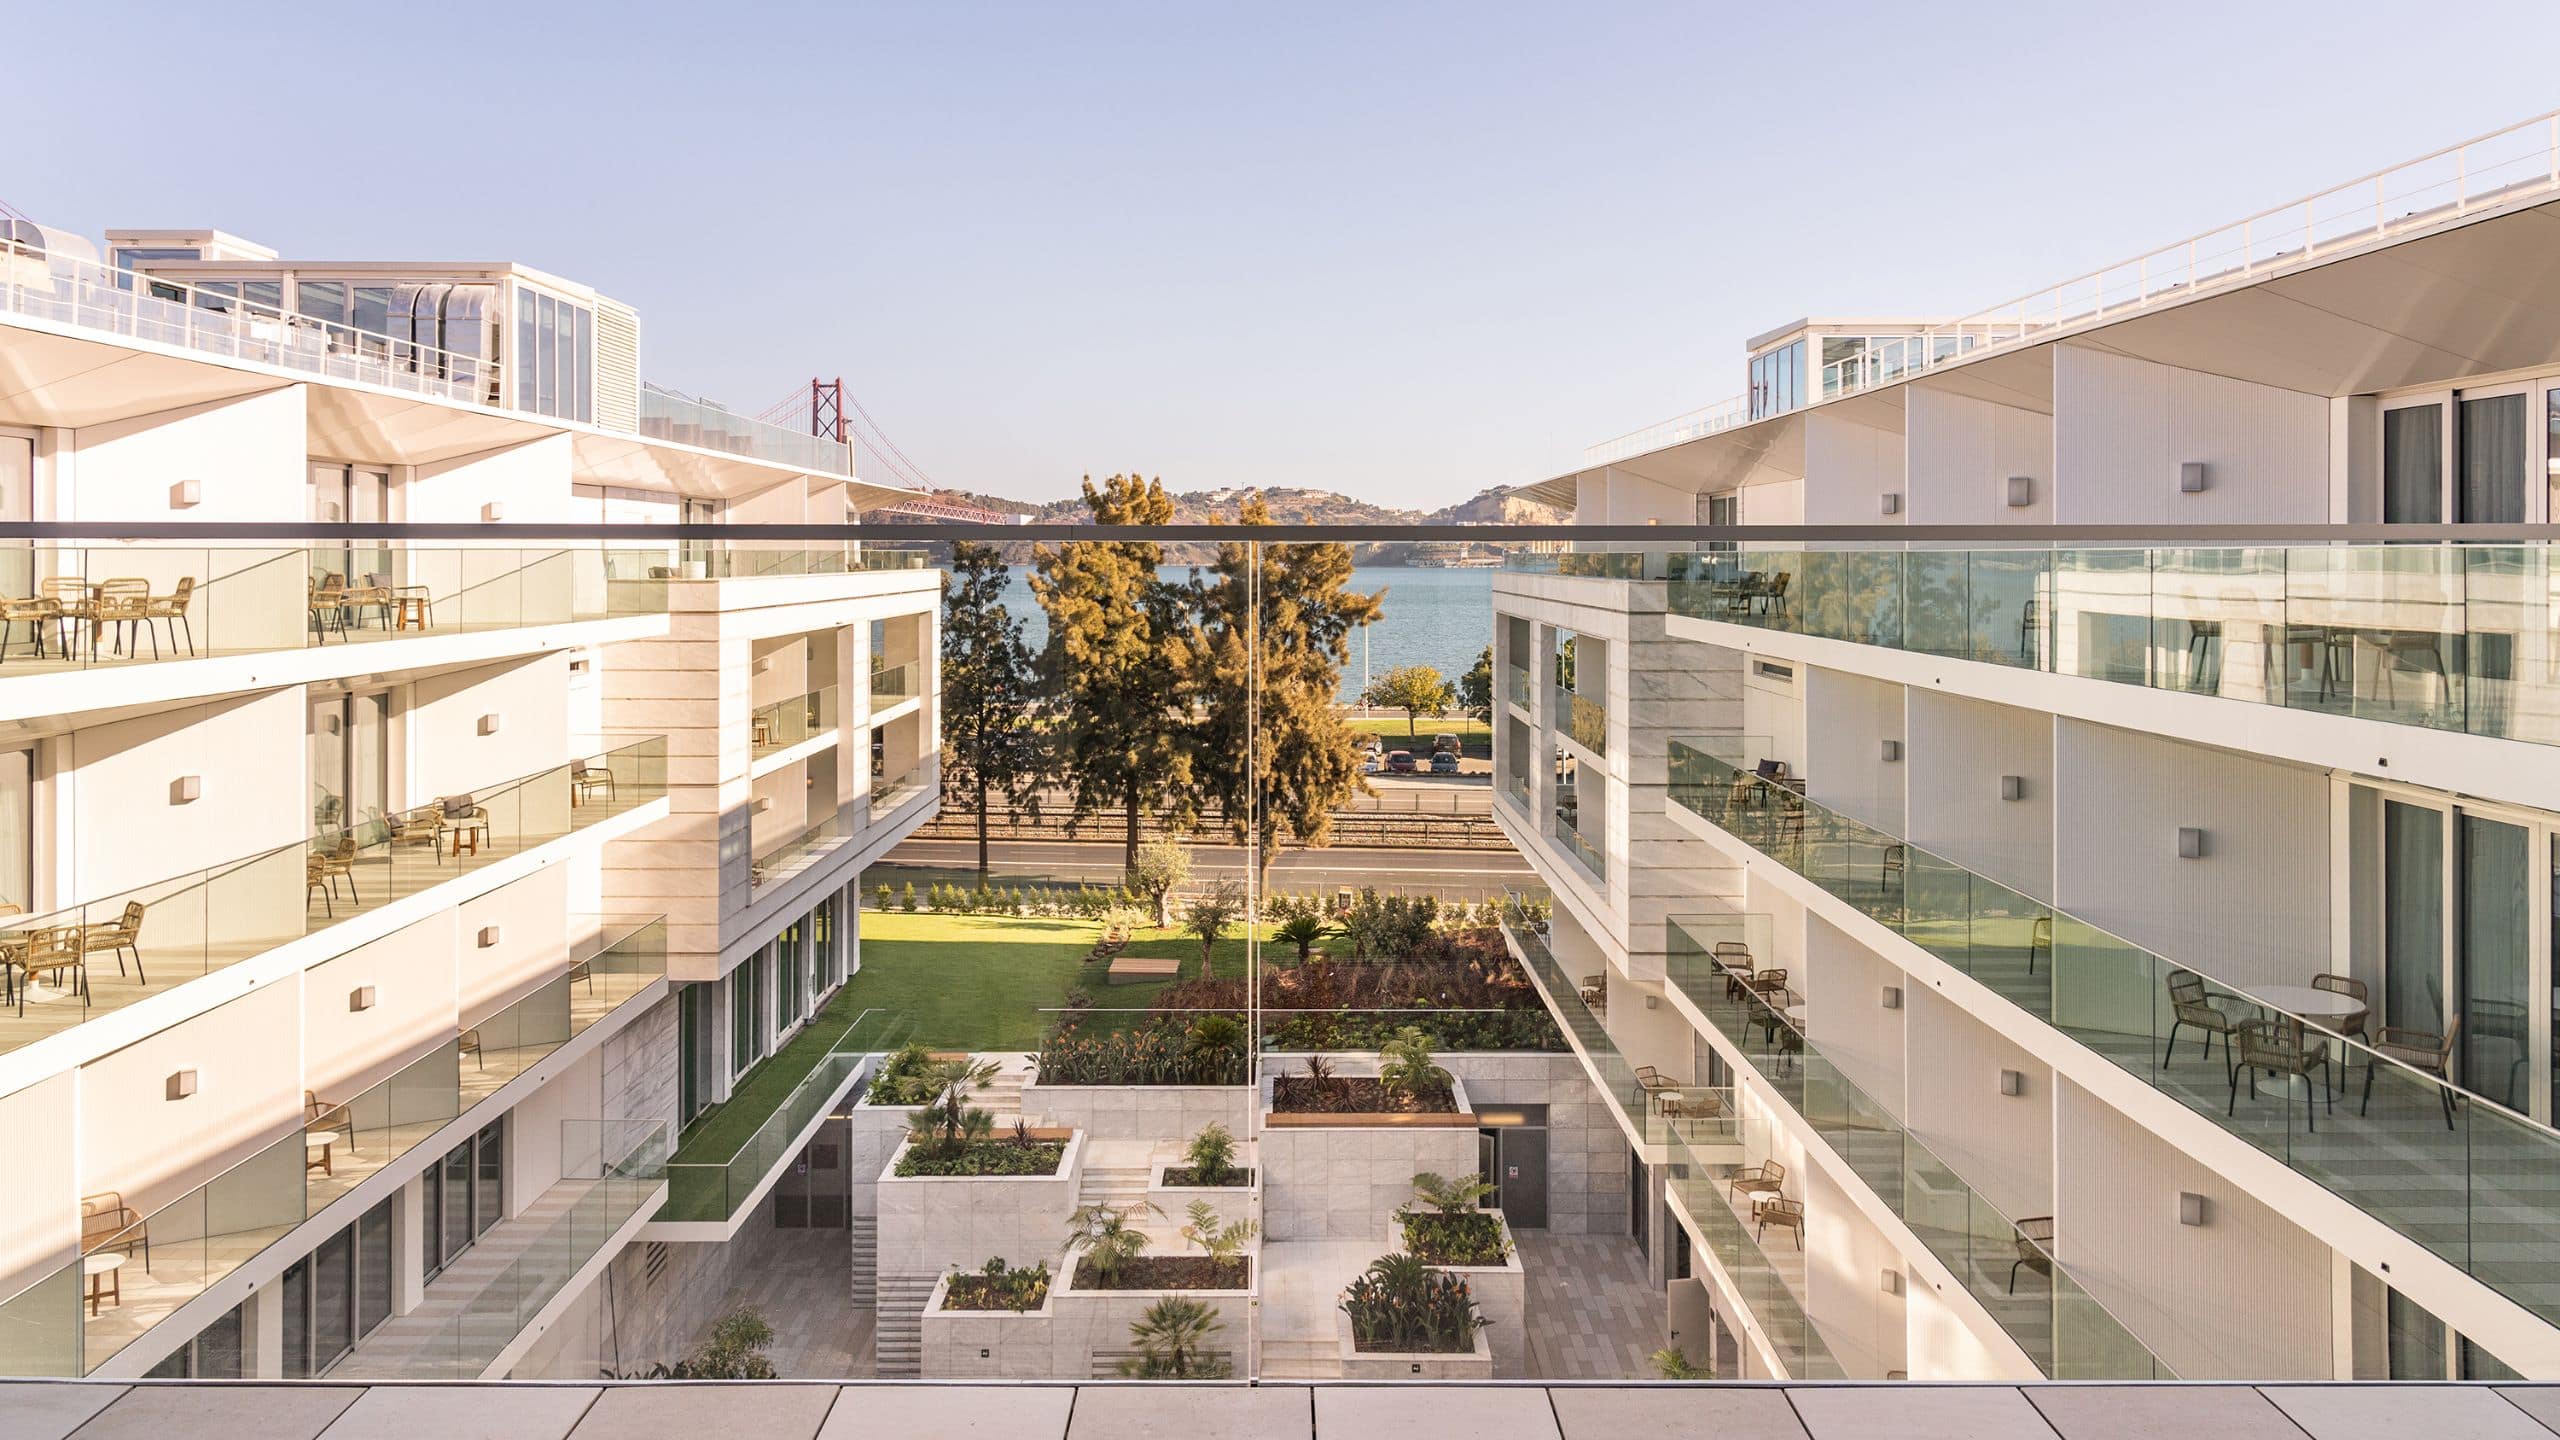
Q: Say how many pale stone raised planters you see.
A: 9